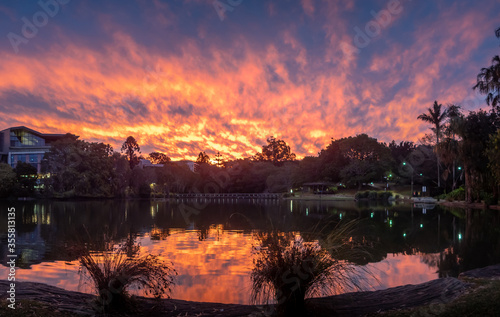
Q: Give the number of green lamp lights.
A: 6